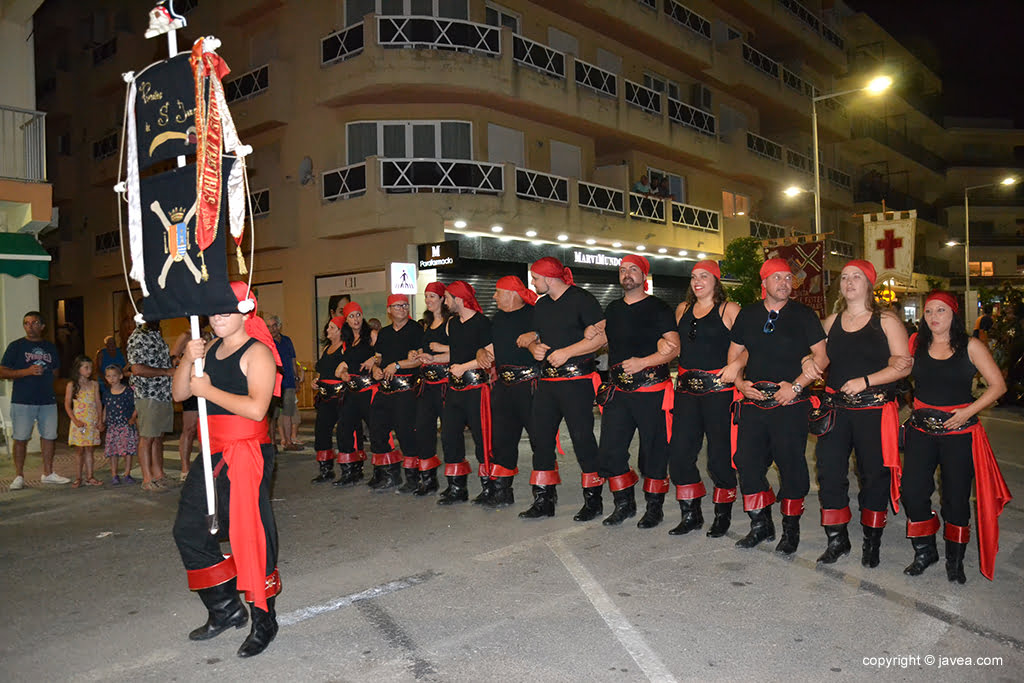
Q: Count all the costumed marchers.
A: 13